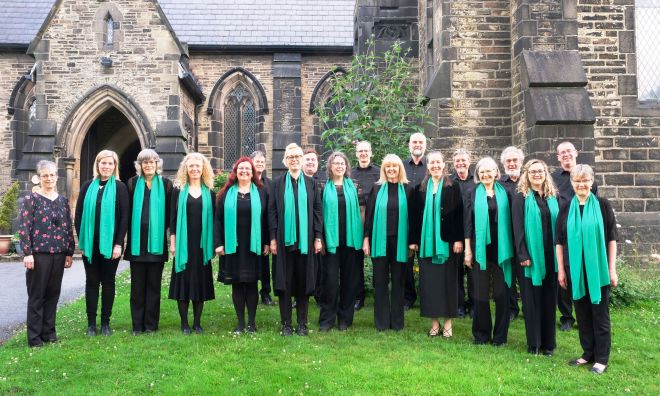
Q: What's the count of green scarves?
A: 11